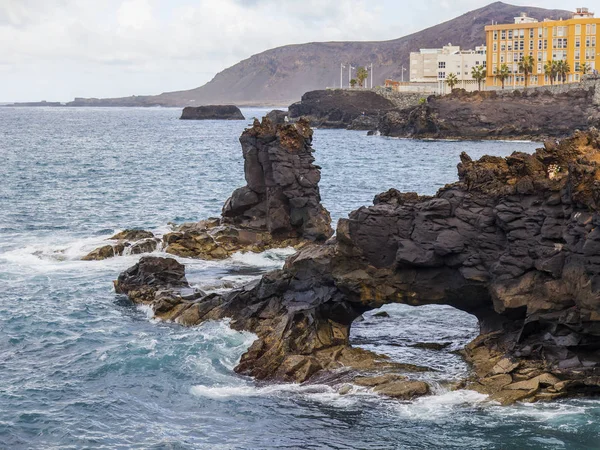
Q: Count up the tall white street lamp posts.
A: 5